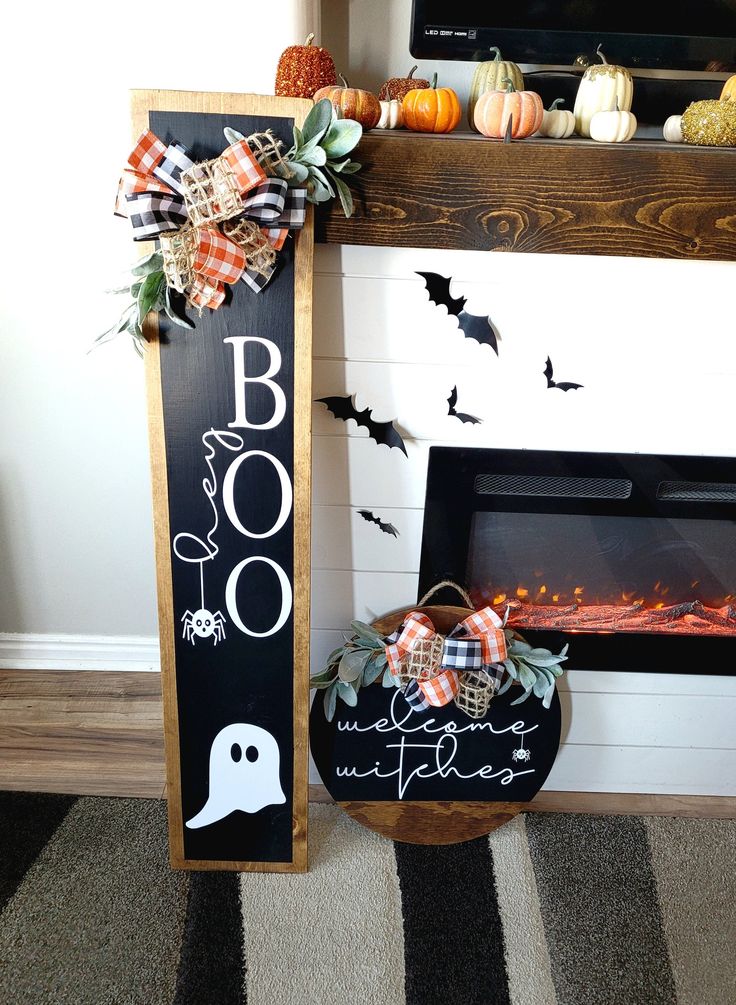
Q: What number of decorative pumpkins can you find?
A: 13